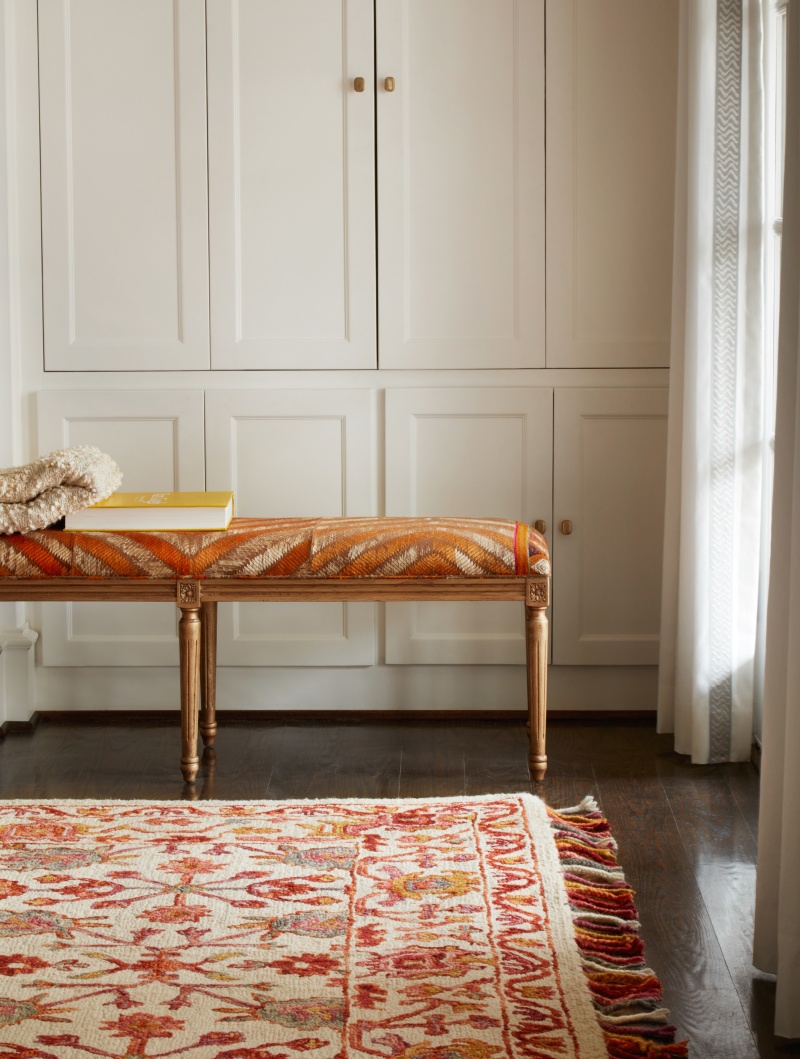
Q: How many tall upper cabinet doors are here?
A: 4